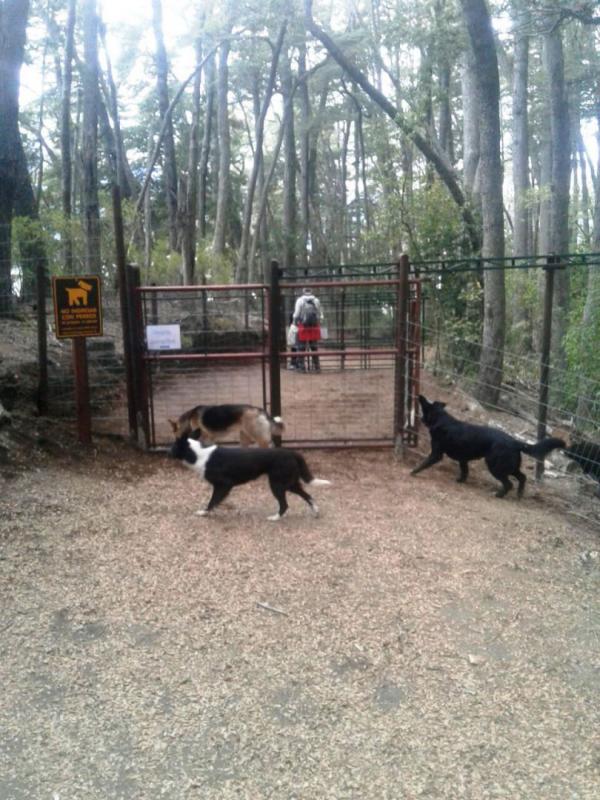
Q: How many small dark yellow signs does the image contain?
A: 1